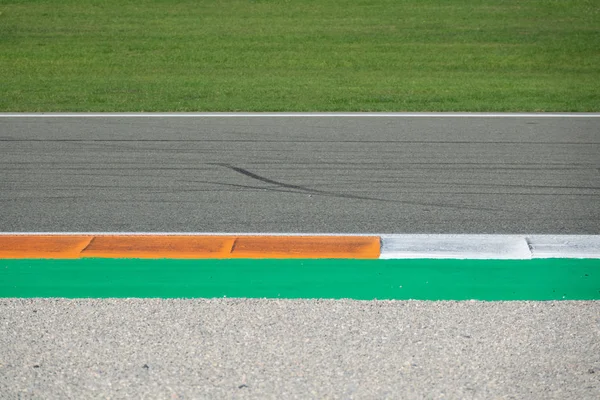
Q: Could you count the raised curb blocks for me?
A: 5